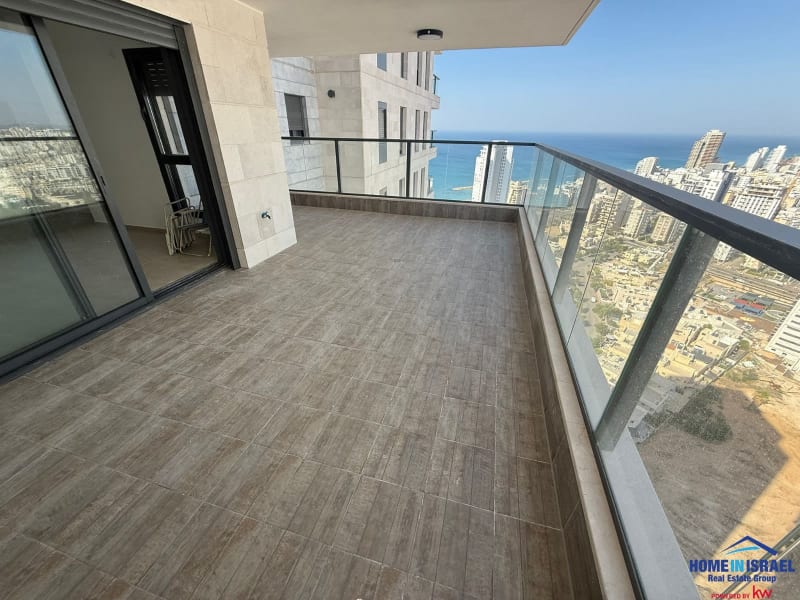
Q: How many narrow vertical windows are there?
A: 12